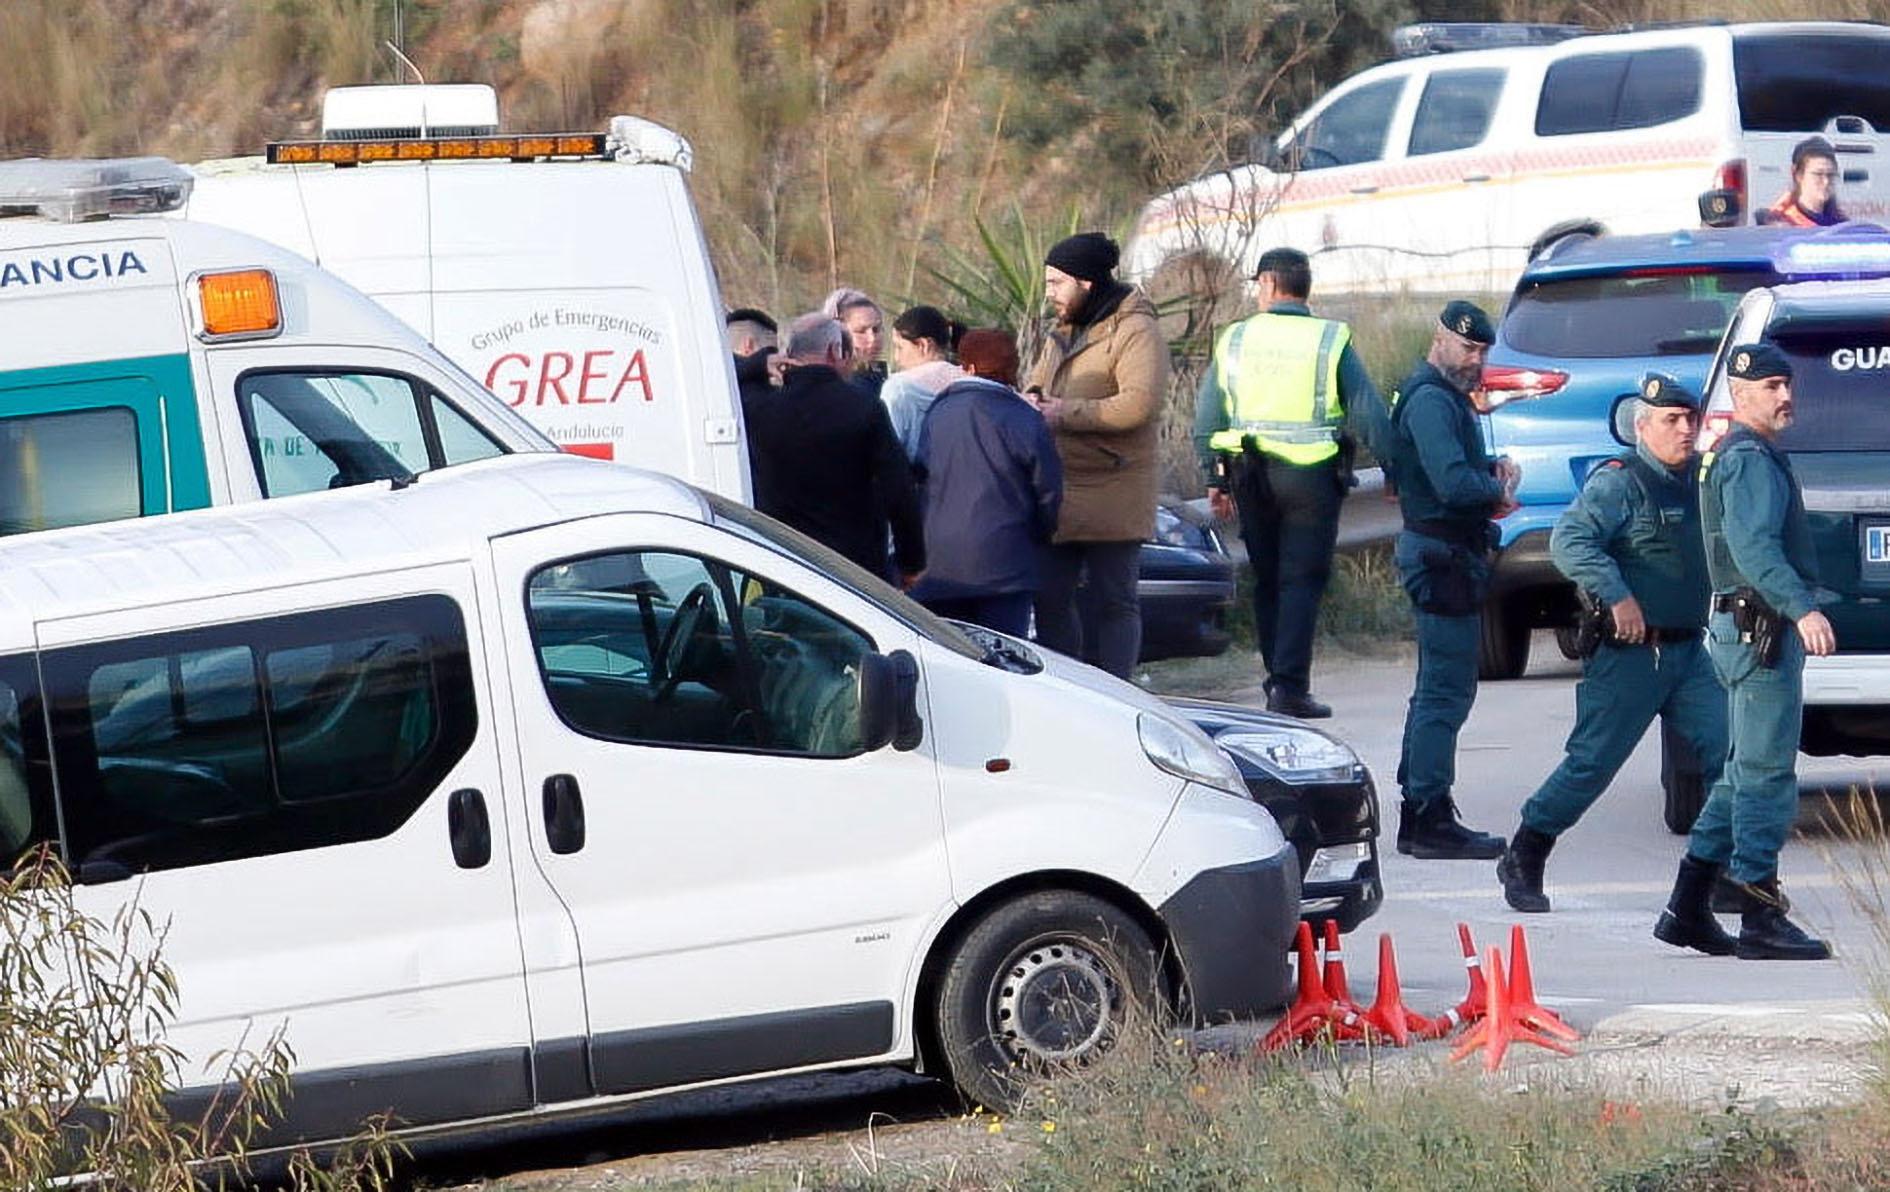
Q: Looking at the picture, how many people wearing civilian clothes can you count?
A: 6